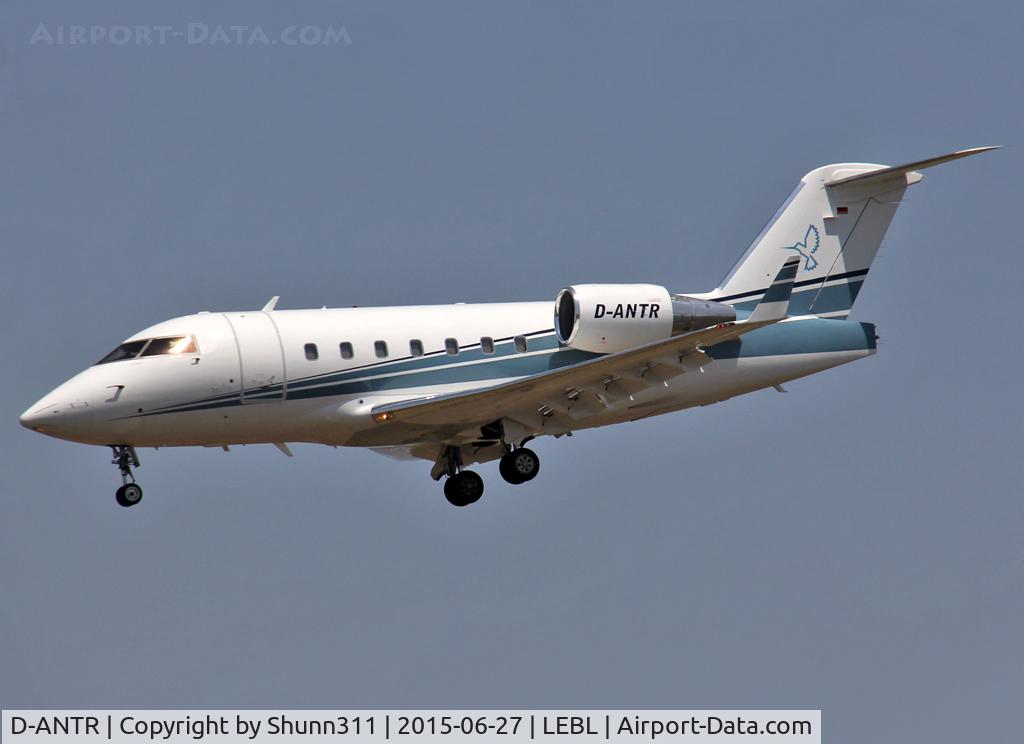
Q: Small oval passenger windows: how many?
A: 7